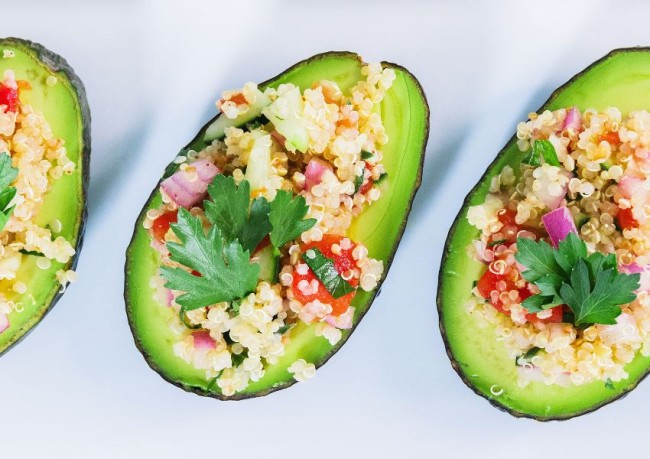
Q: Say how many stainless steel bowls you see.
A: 0